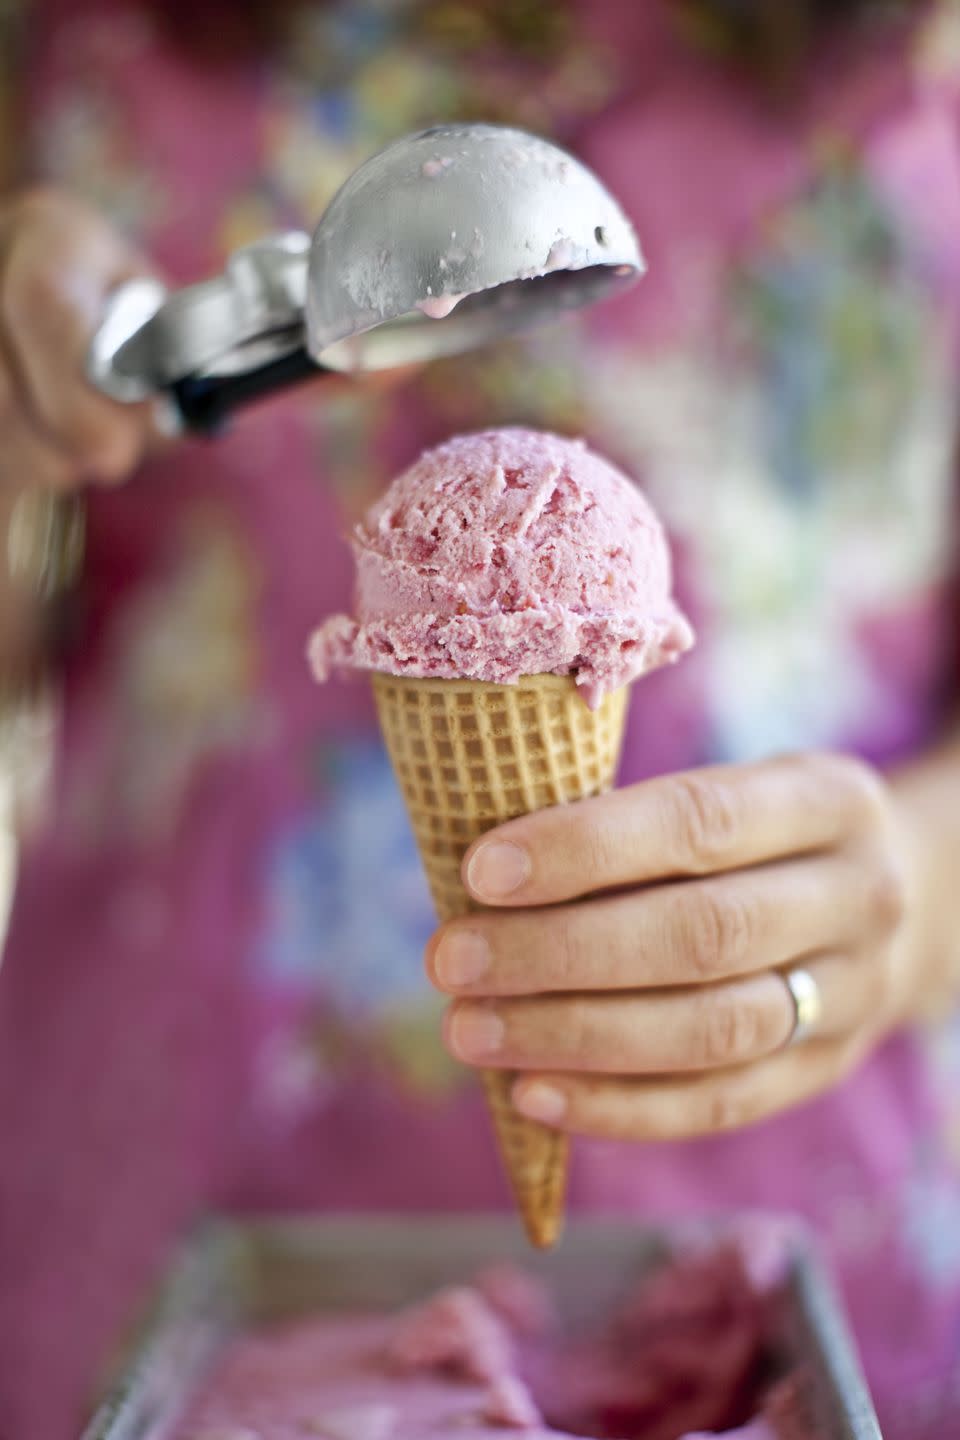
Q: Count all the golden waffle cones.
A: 1